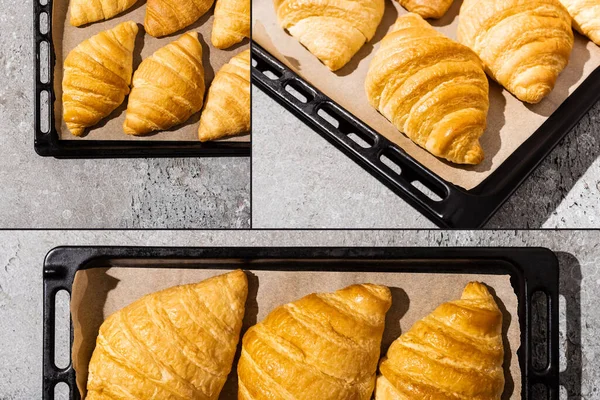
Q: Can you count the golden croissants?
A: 14